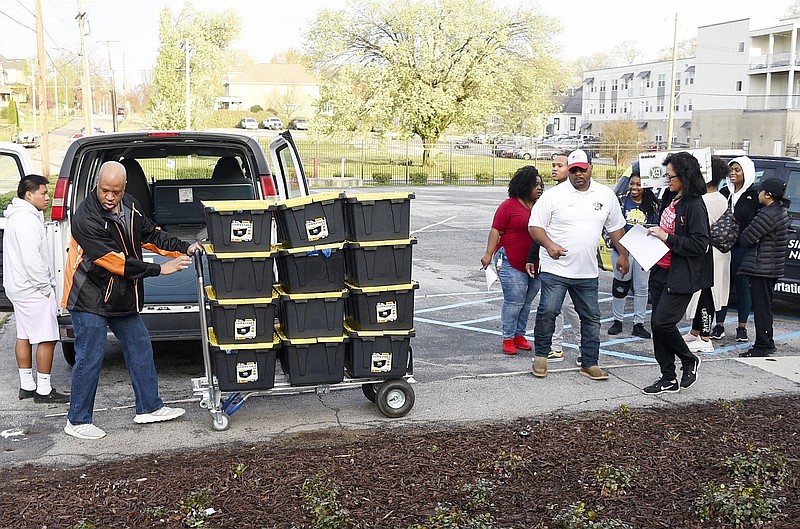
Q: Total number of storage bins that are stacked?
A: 12